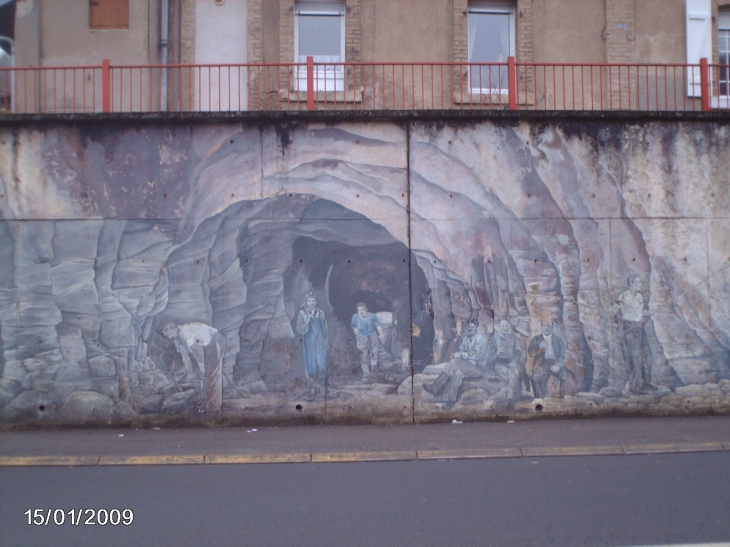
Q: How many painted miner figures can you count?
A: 7